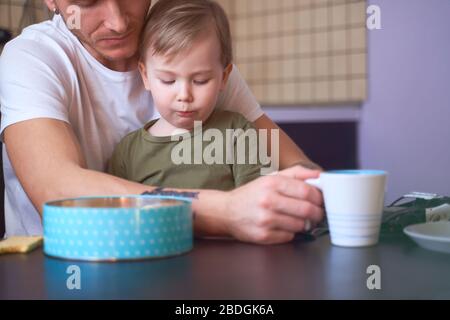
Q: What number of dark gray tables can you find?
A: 1